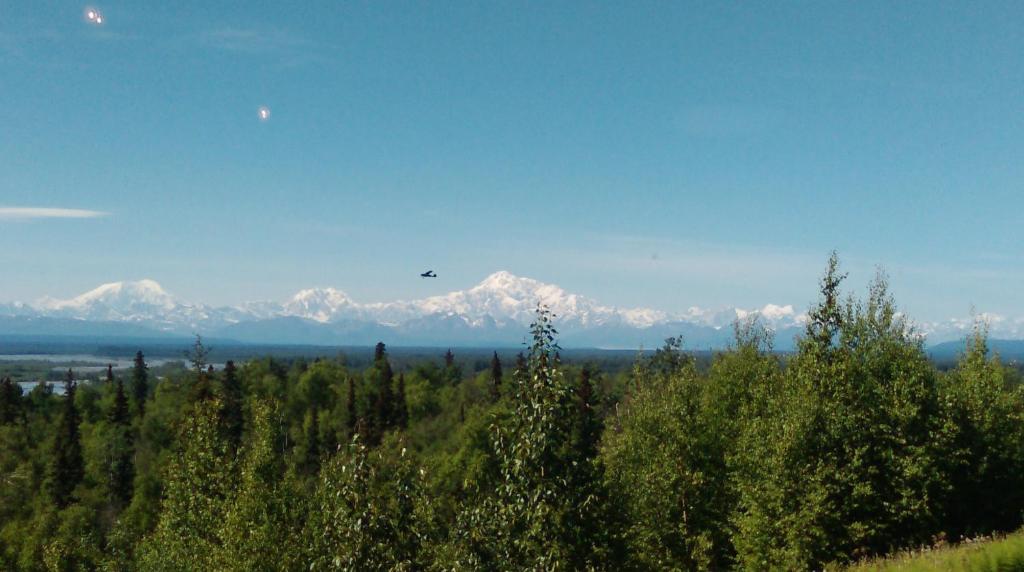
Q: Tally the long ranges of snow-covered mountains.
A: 1